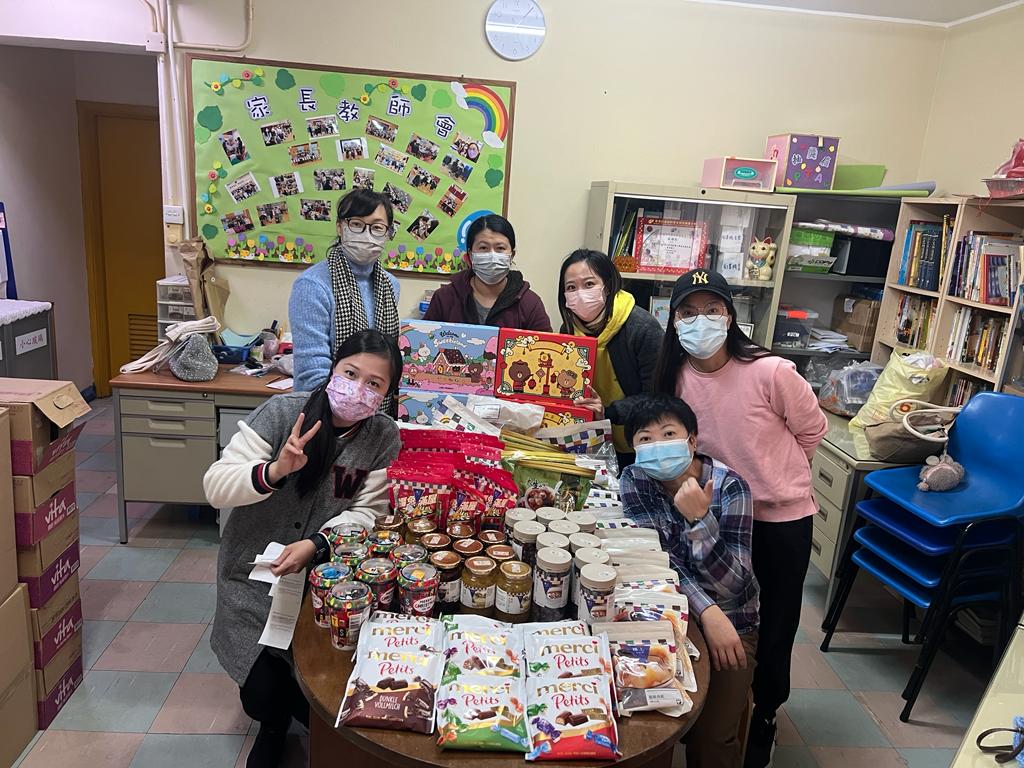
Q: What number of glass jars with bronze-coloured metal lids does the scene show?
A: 10